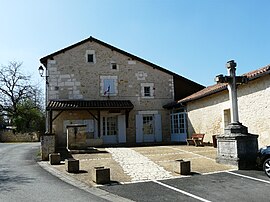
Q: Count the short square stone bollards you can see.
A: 4